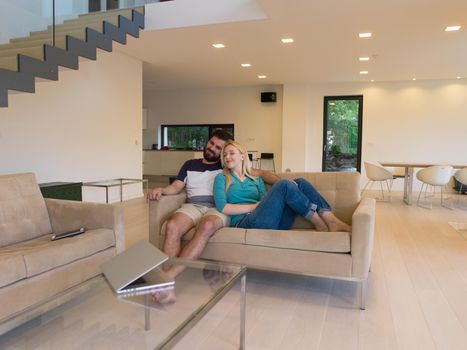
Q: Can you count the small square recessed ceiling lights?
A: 8